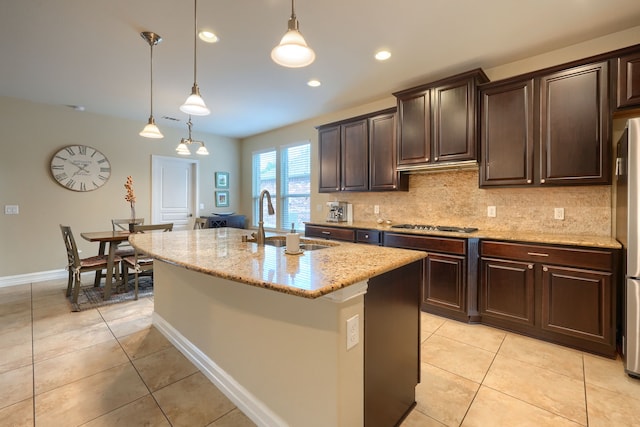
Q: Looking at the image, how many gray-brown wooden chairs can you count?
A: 4